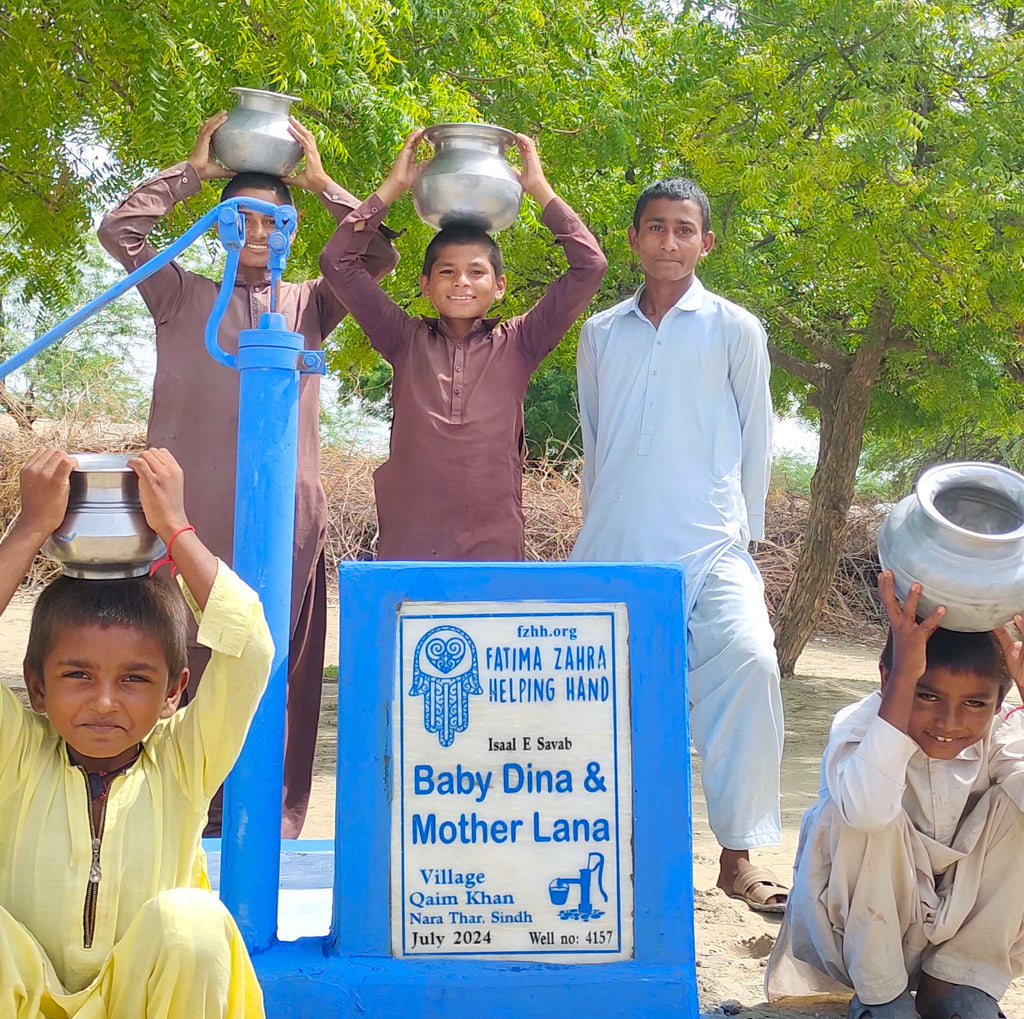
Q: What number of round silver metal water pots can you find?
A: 4